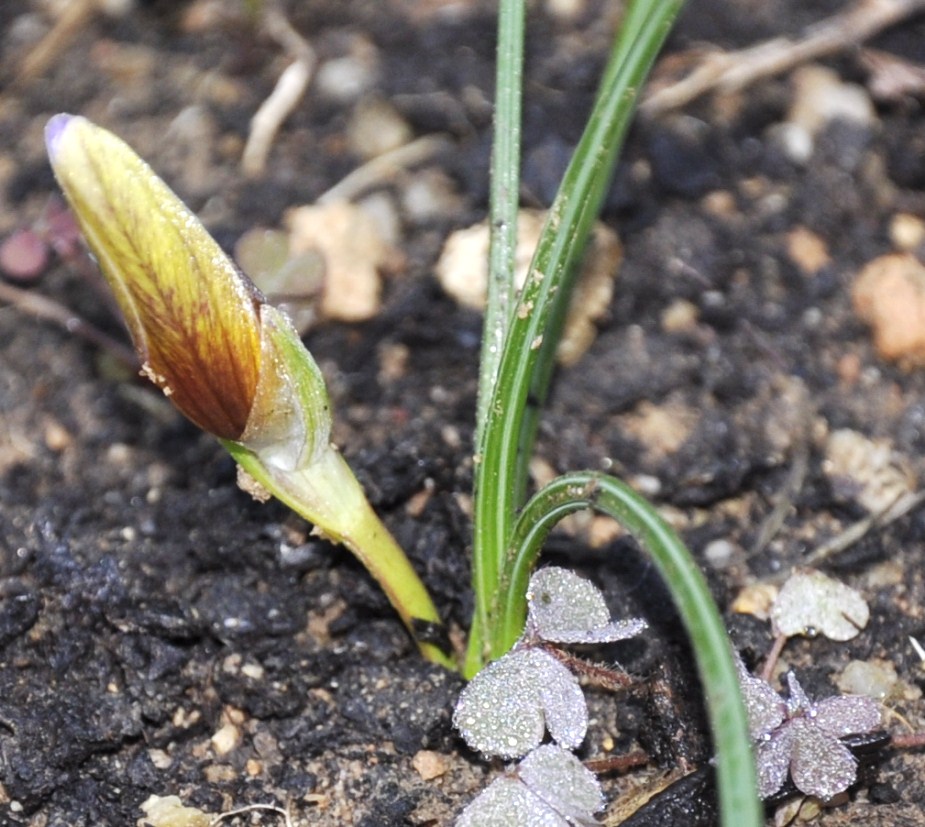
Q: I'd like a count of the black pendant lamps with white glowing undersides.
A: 0